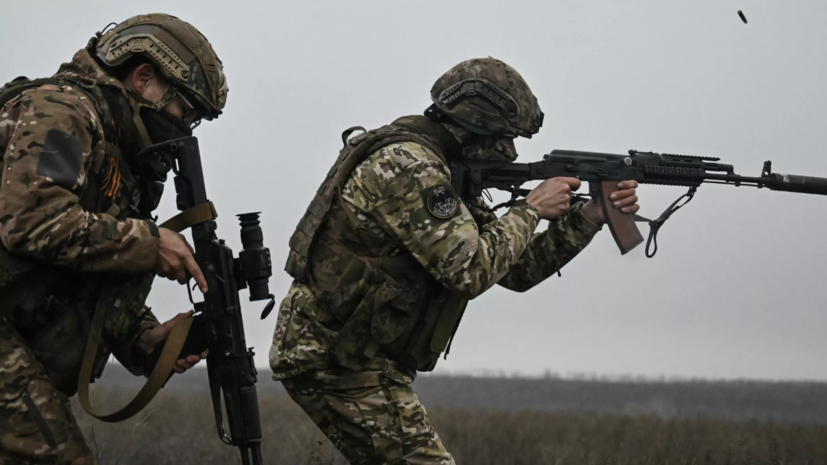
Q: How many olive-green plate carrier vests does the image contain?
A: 2